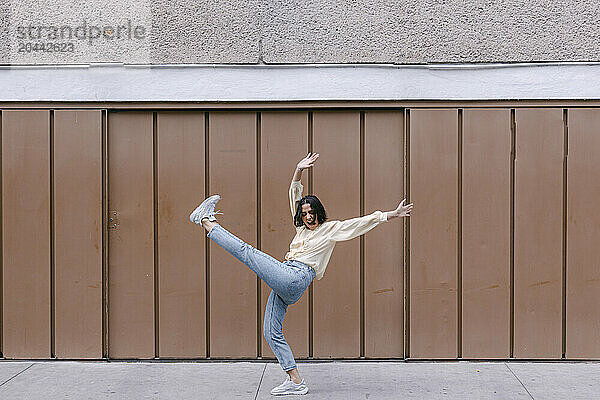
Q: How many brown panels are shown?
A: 12